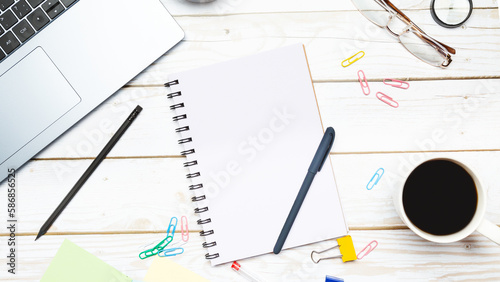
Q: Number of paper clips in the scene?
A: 11